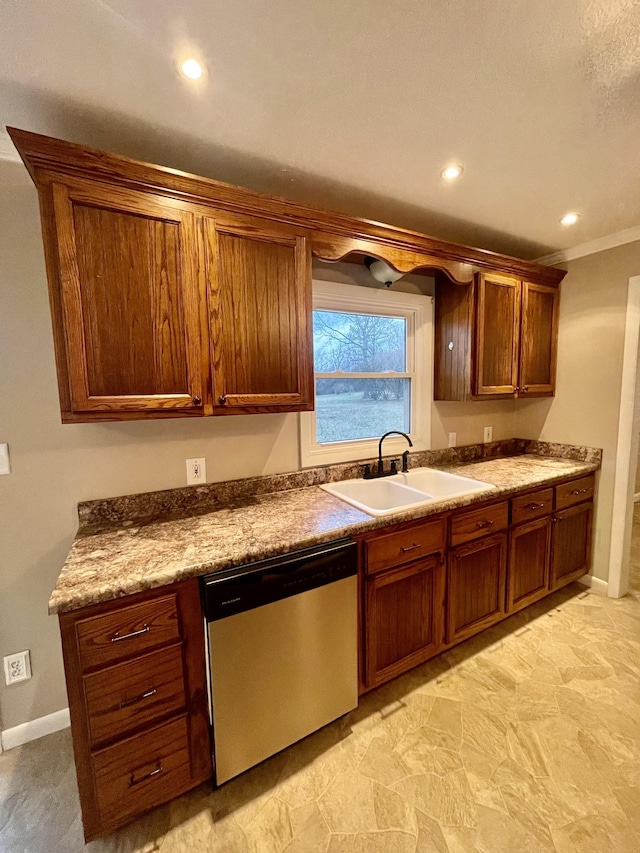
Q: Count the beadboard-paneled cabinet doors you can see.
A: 8